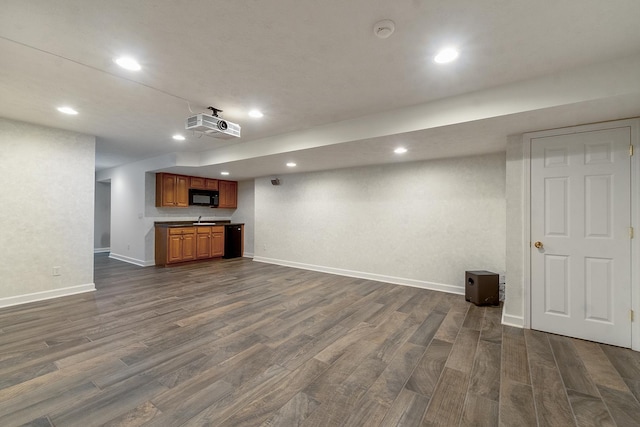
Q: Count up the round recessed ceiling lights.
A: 8